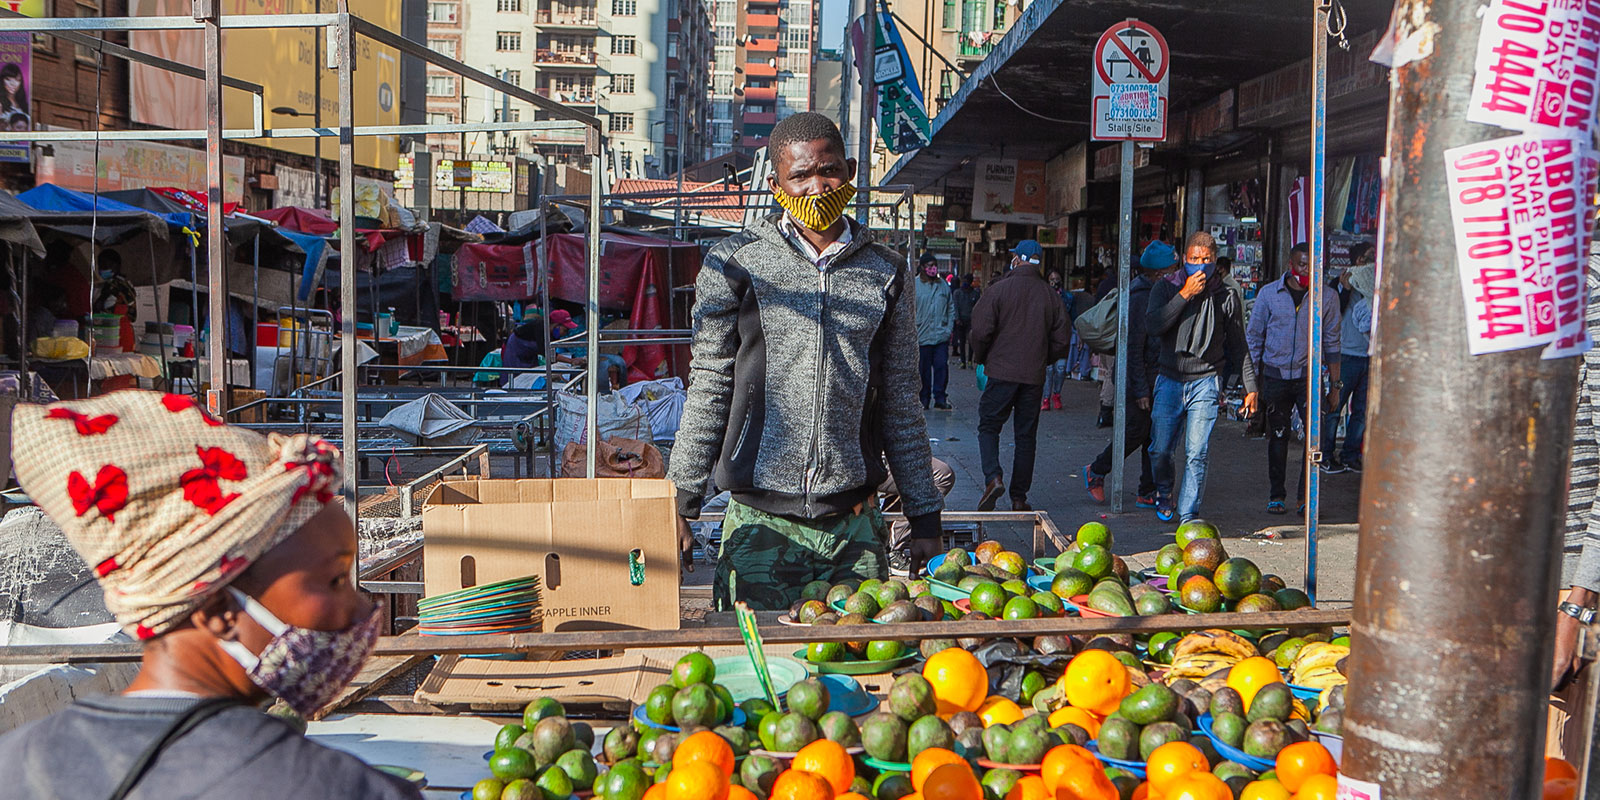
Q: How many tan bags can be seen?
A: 1